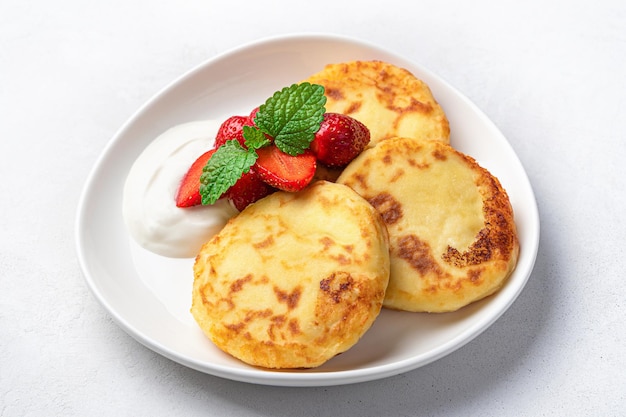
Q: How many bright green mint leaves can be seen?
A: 3